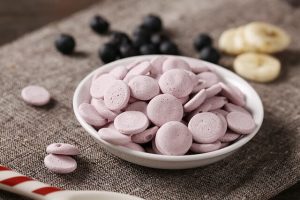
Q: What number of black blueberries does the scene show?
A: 12